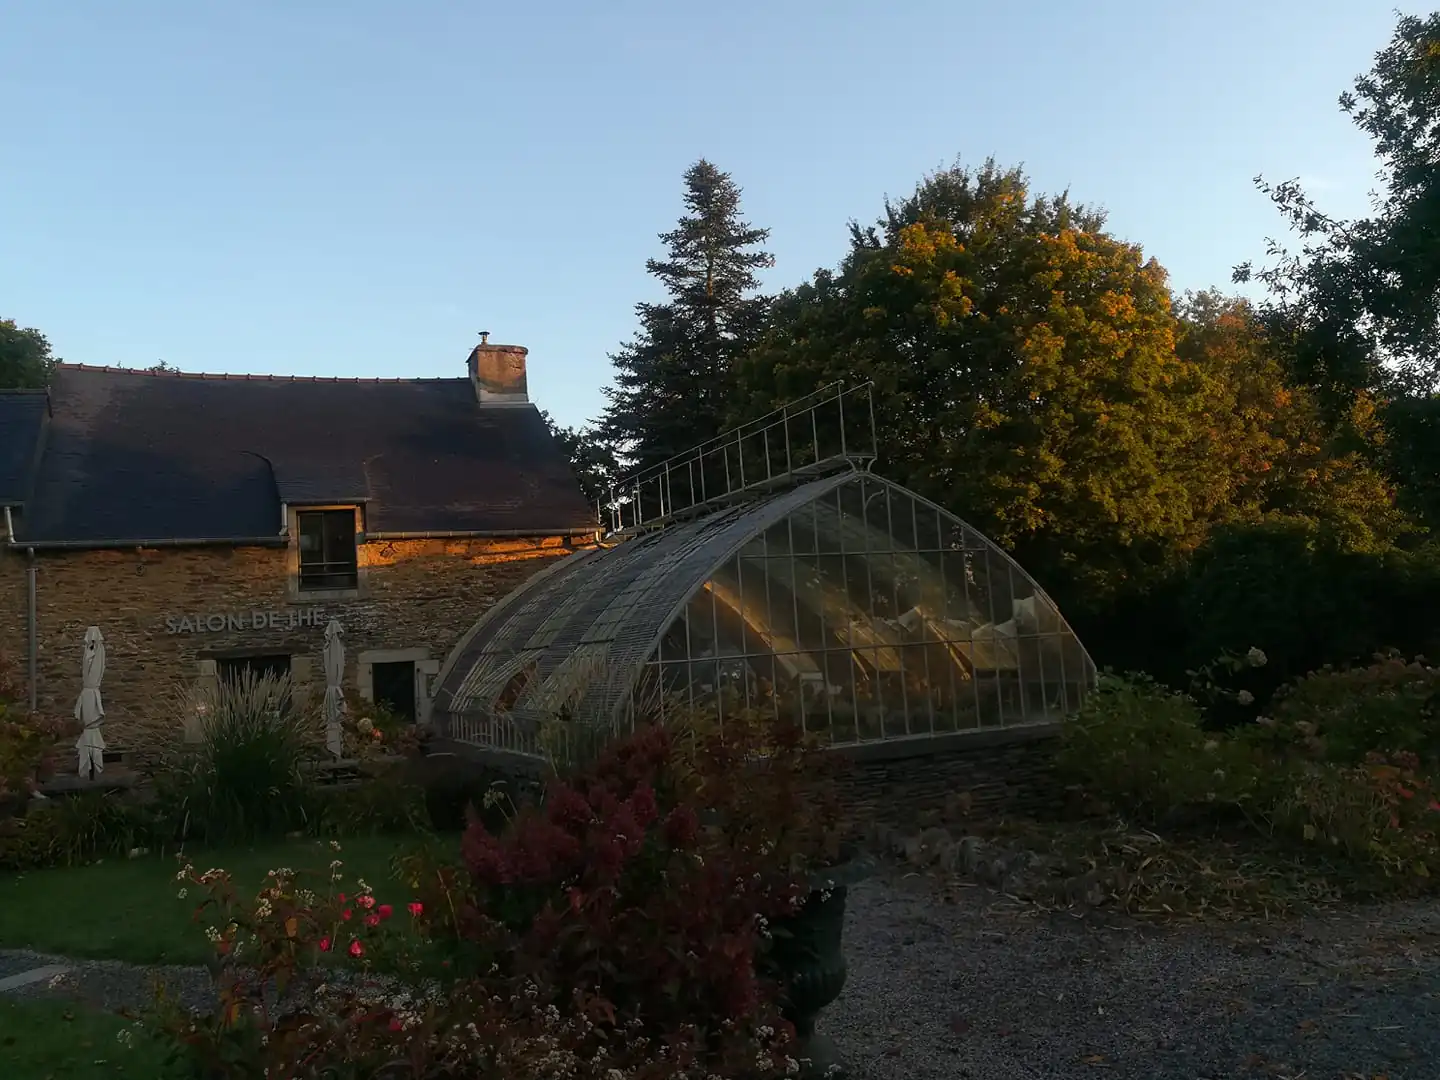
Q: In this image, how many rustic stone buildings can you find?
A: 1